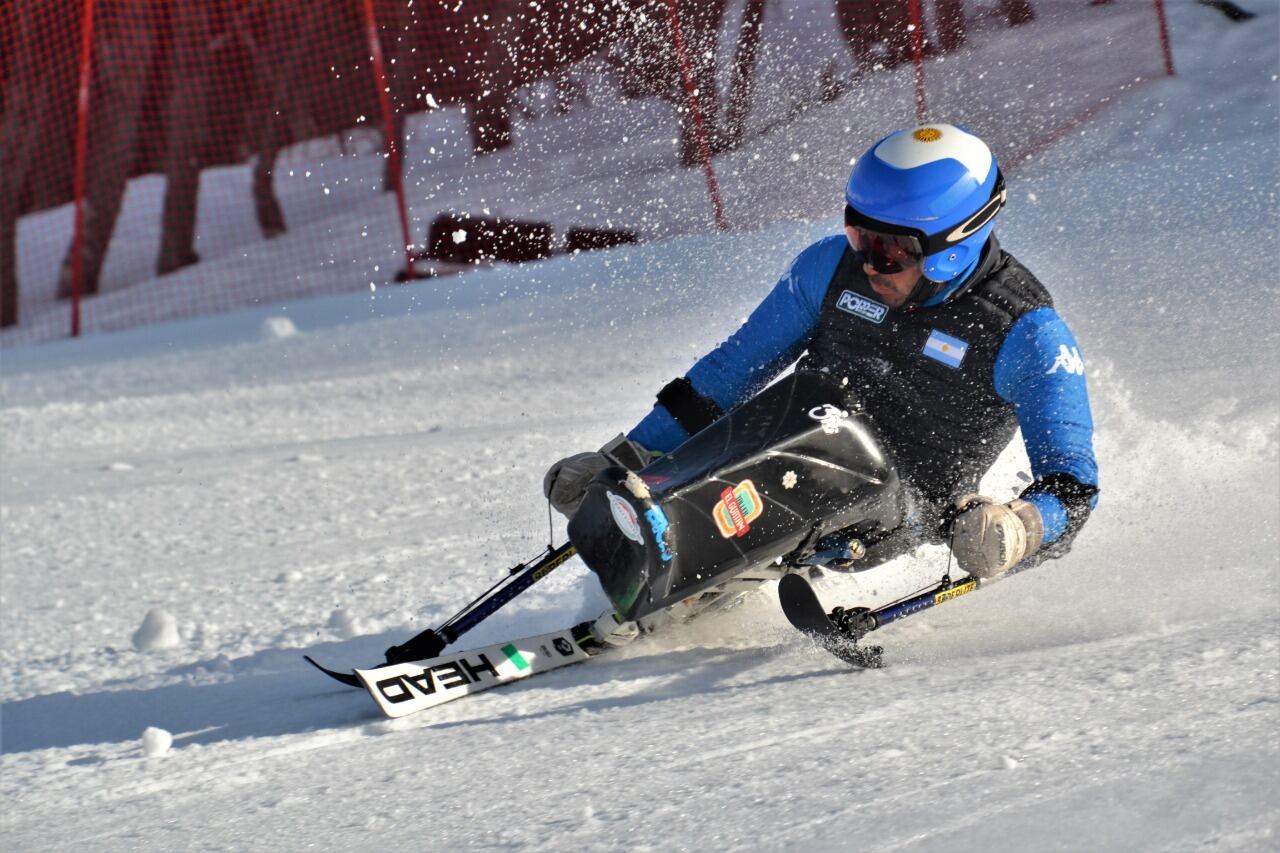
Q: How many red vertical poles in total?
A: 5